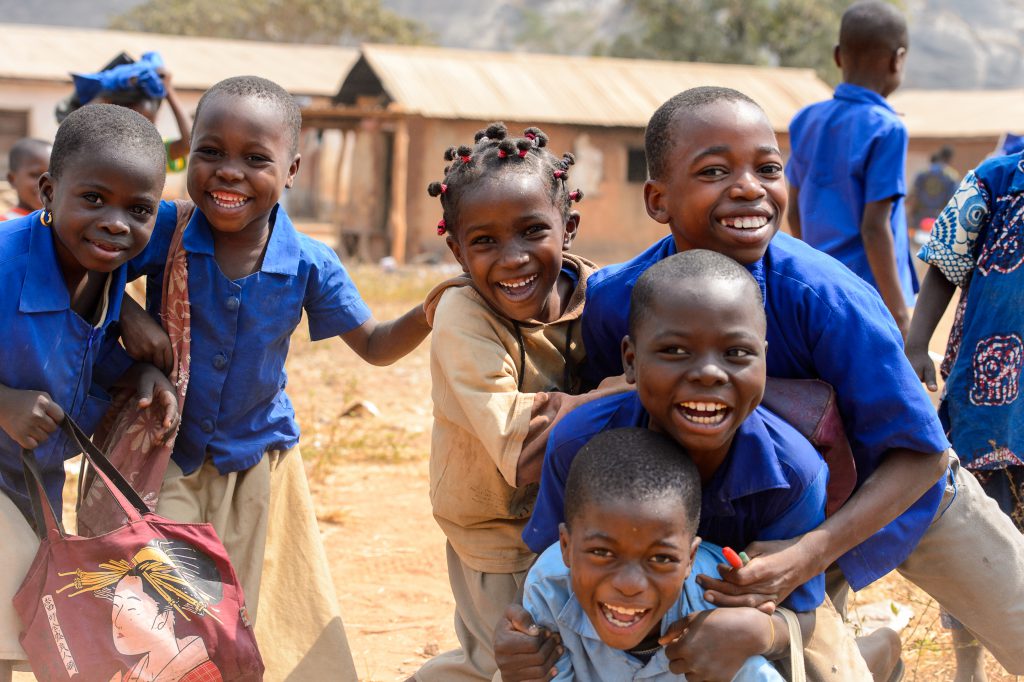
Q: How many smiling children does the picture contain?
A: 6